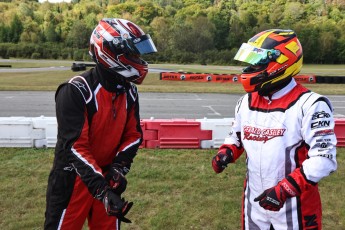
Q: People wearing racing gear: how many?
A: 2